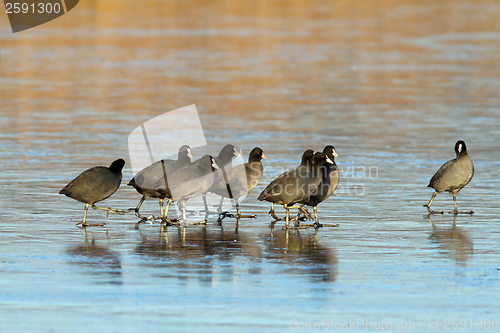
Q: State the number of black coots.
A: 9